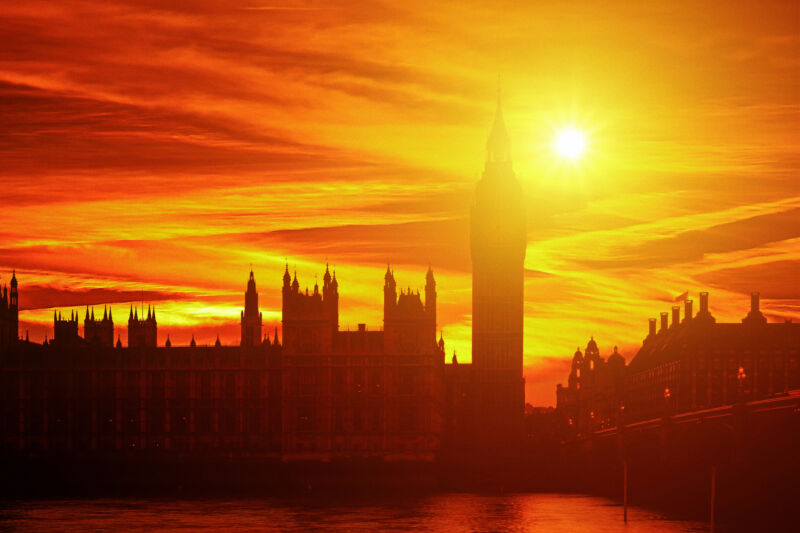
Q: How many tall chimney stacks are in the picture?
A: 6